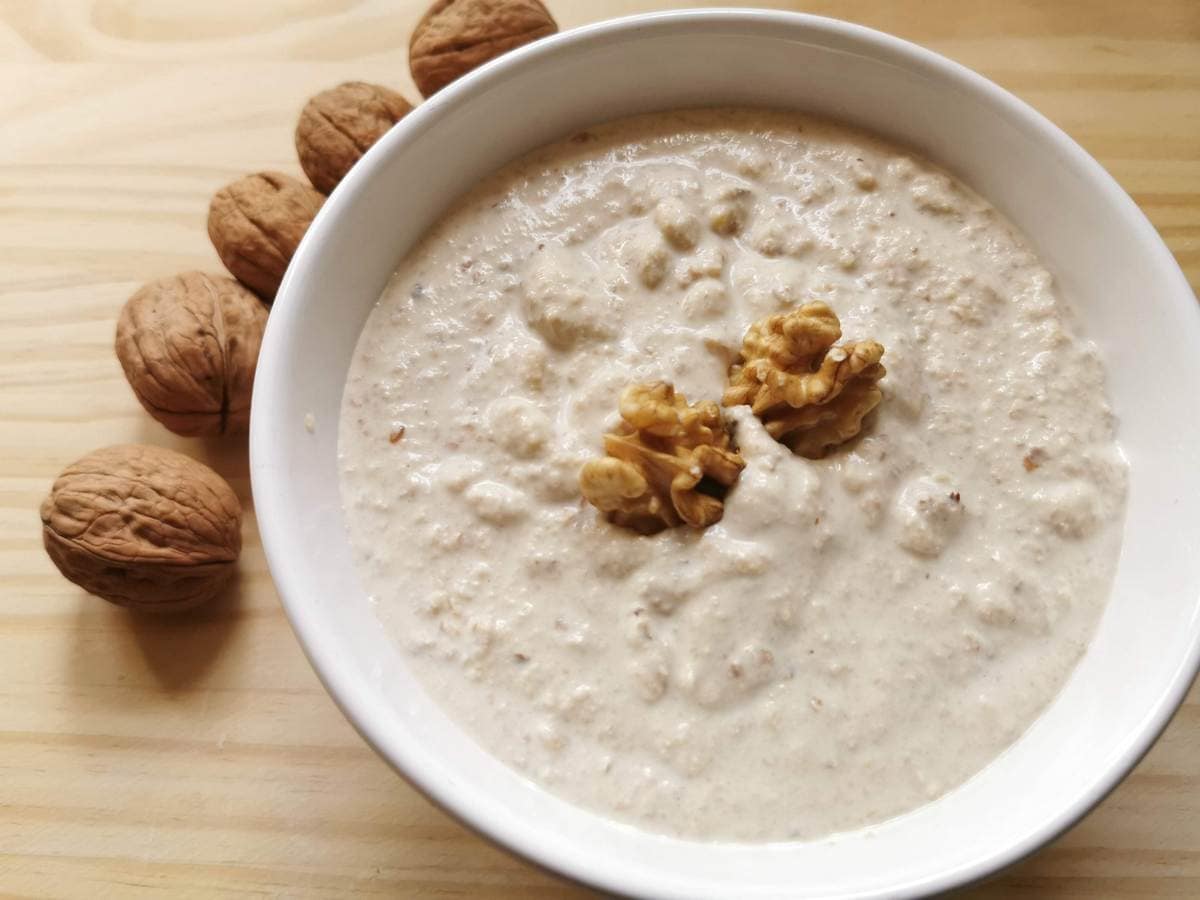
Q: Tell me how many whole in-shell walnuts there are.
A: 5